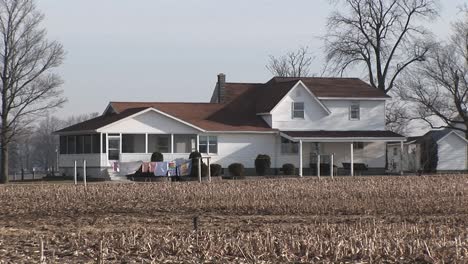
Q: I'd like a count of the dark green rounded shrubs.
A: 6